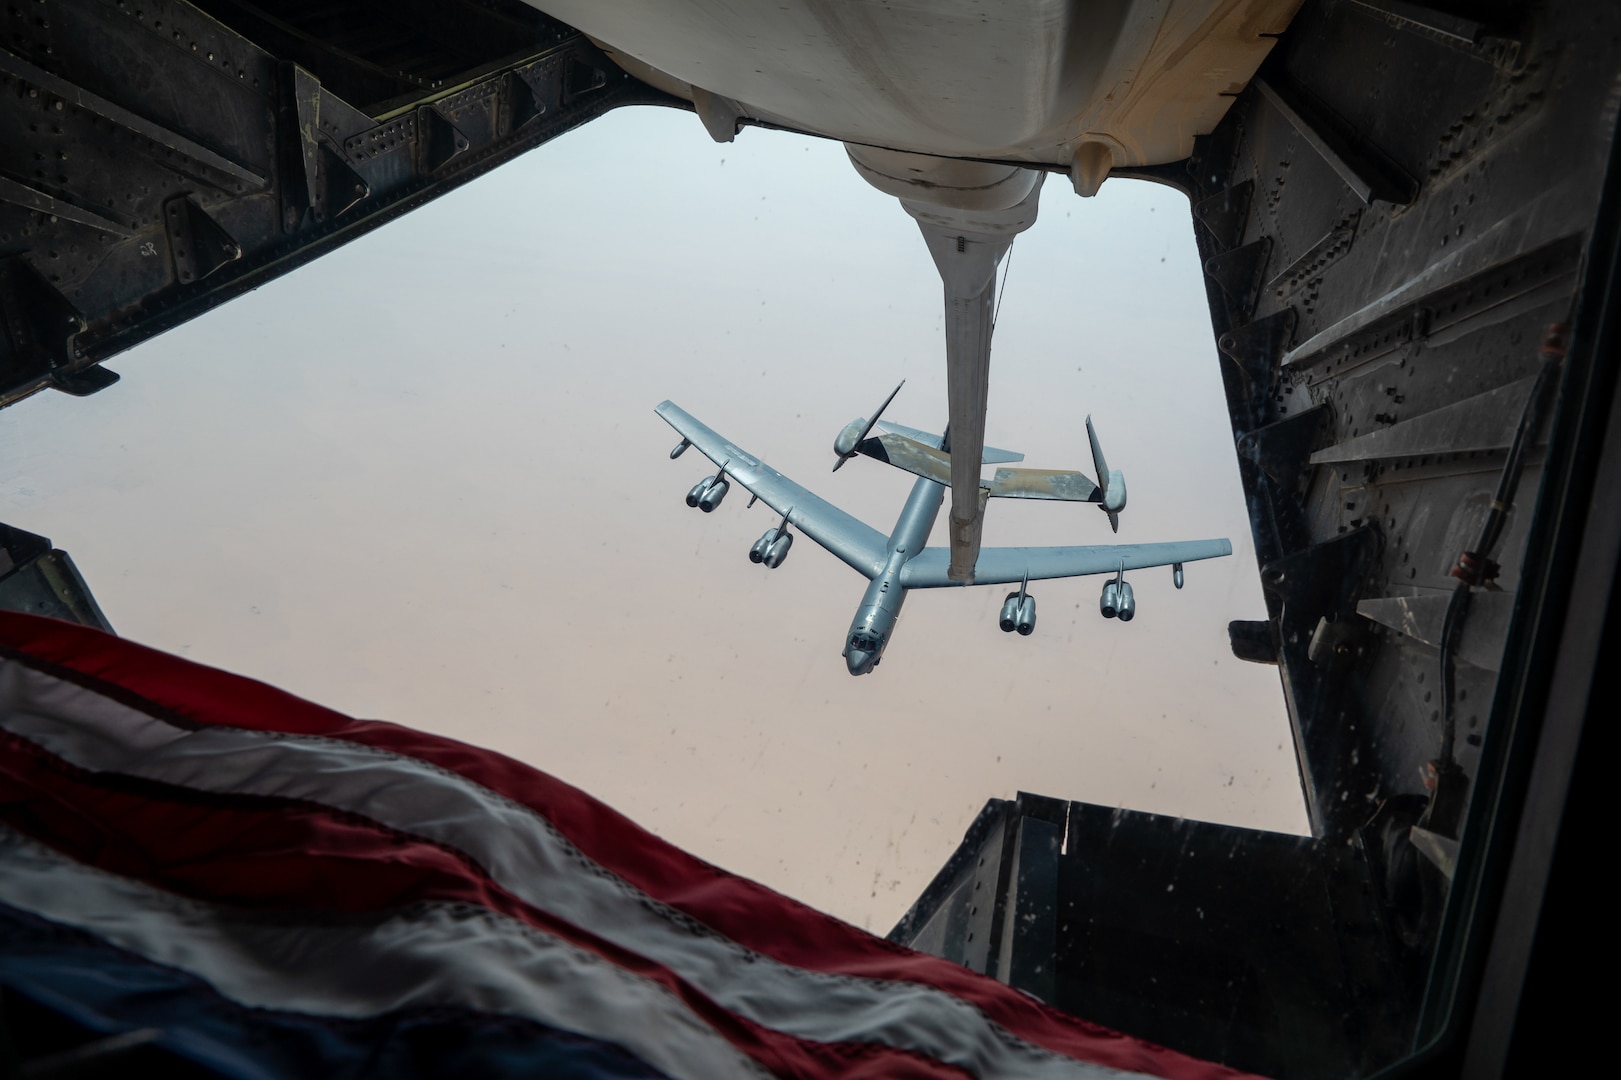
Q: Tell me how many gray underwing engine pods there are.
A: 4